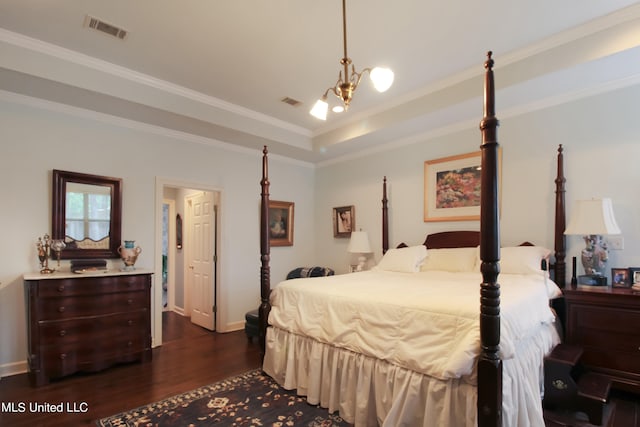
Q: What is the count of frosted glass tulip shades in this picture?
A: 2